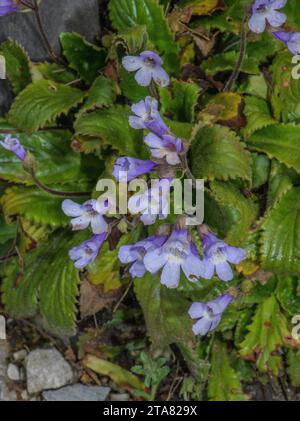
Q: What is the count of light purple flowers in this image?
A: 15